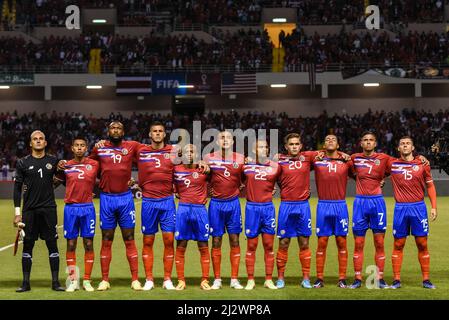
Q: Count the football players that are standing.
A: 11